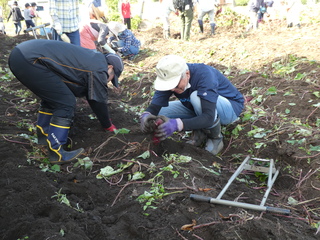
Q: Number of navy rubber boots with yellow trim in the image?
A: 2